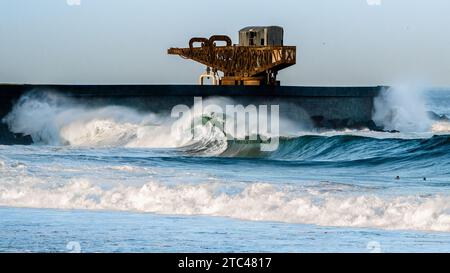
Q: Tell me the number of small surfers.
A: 2